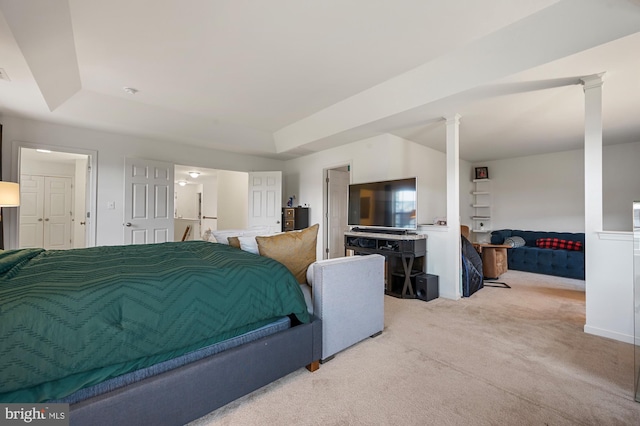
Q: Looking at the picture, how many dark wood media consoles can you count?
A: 1